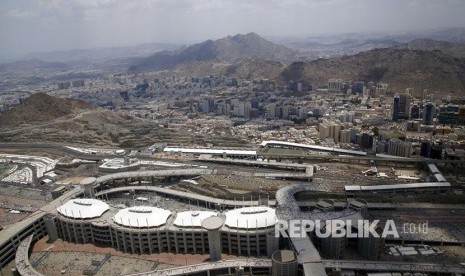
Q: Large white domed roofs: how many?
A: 4